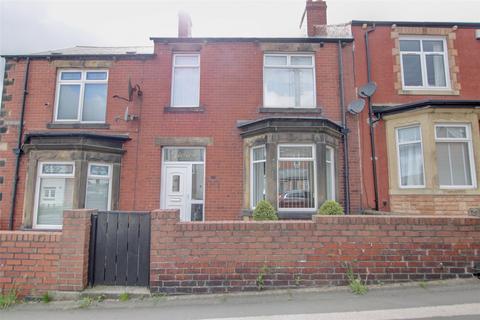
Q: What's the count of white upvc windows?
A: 11